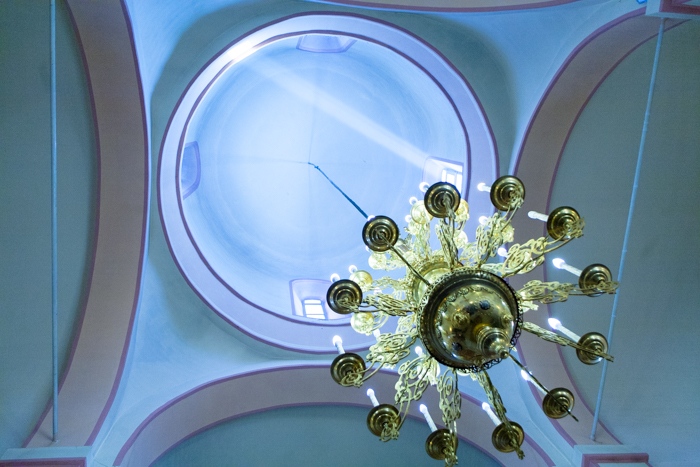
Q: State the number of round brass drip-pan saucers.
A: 12